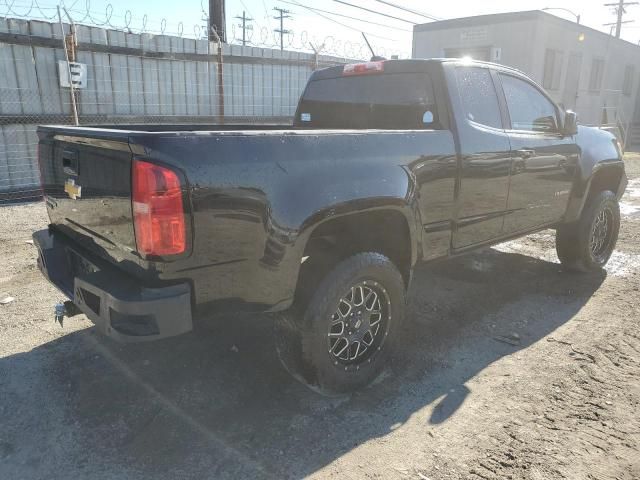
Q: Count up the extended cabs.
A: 1